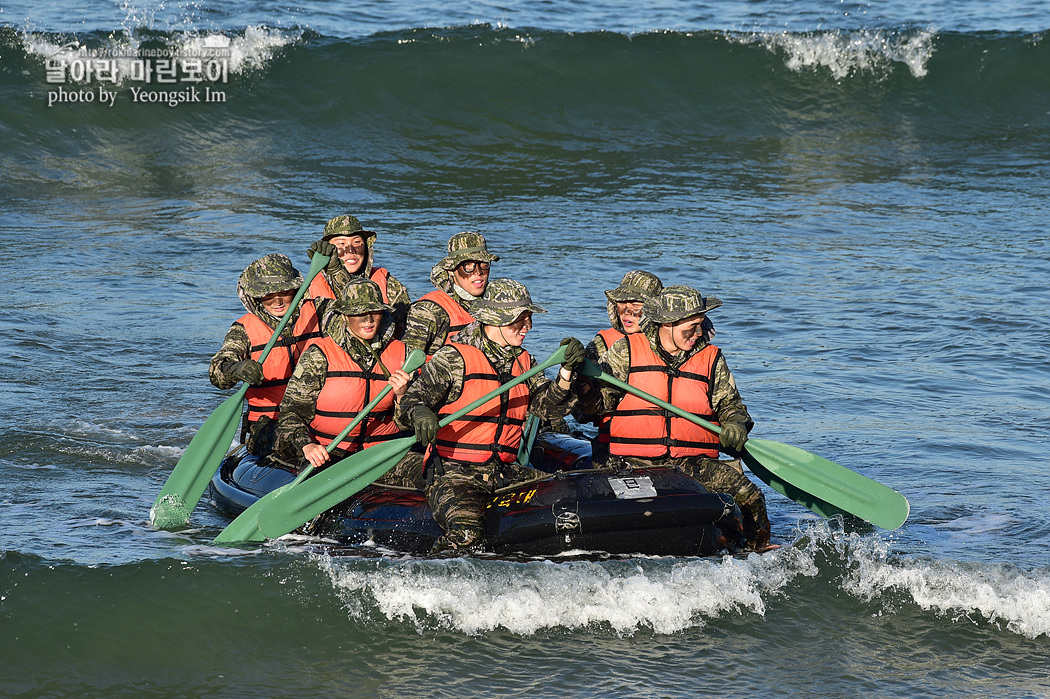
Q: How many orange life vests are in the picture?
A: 7